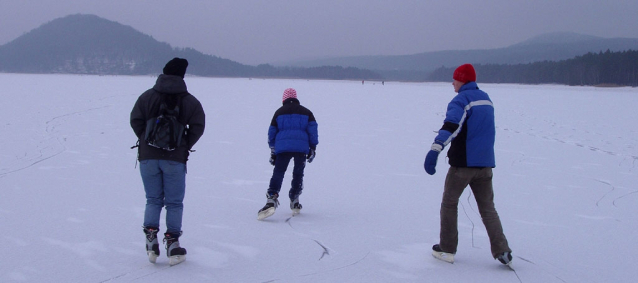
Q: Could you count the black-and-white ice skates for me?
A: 6